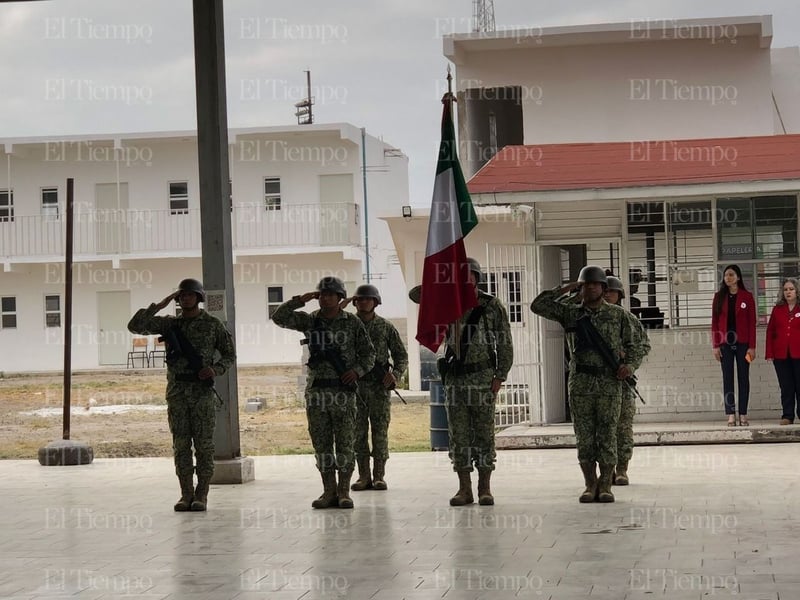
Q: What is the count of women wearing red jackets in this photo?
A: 2